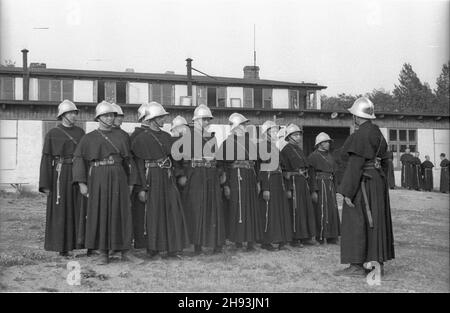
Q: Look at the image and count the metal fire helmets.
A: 13